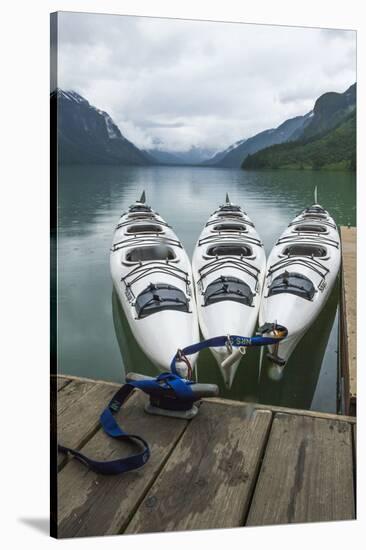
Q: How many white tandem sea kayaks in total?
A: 3